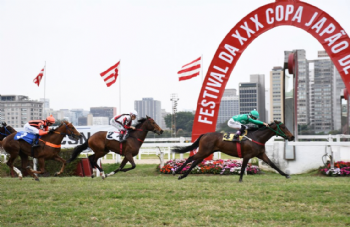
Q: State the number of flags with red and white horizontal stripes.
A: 3